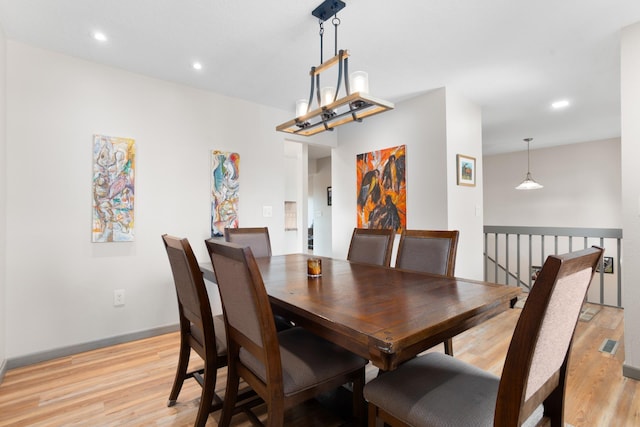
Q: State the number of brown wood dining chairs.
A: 6